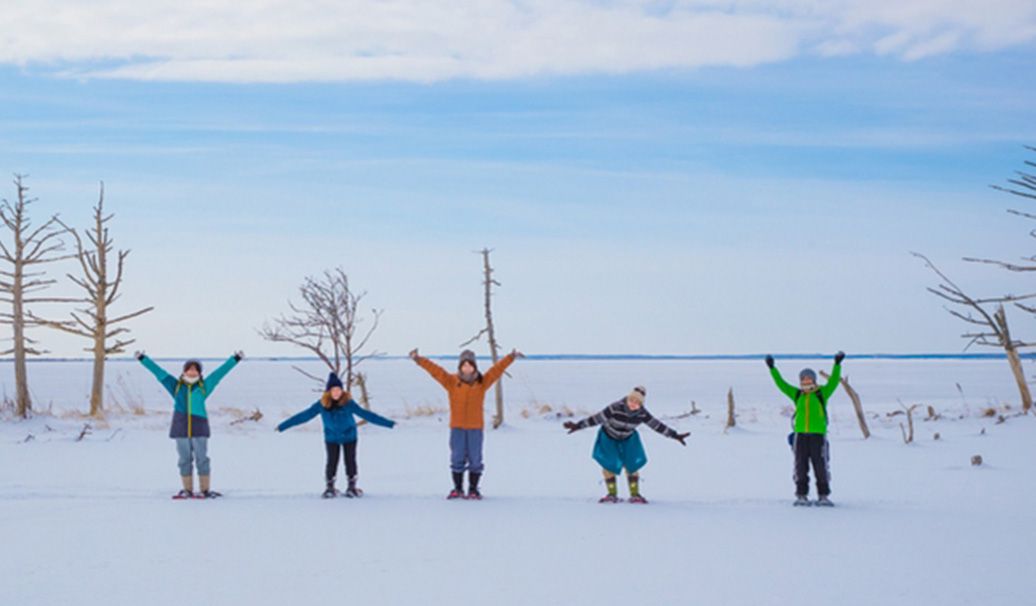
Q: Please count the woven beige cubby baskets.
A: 0